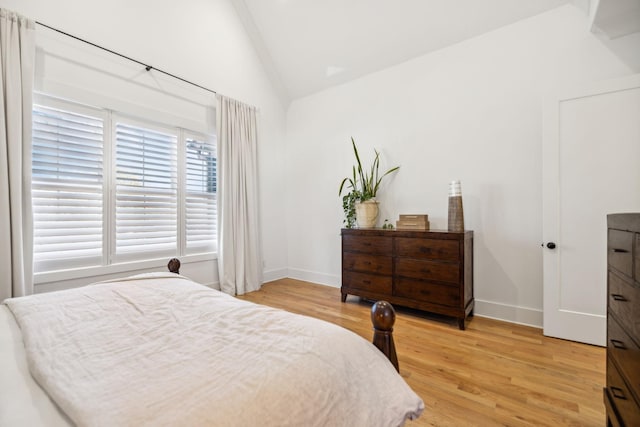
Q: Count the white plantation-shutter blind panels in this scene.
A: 3